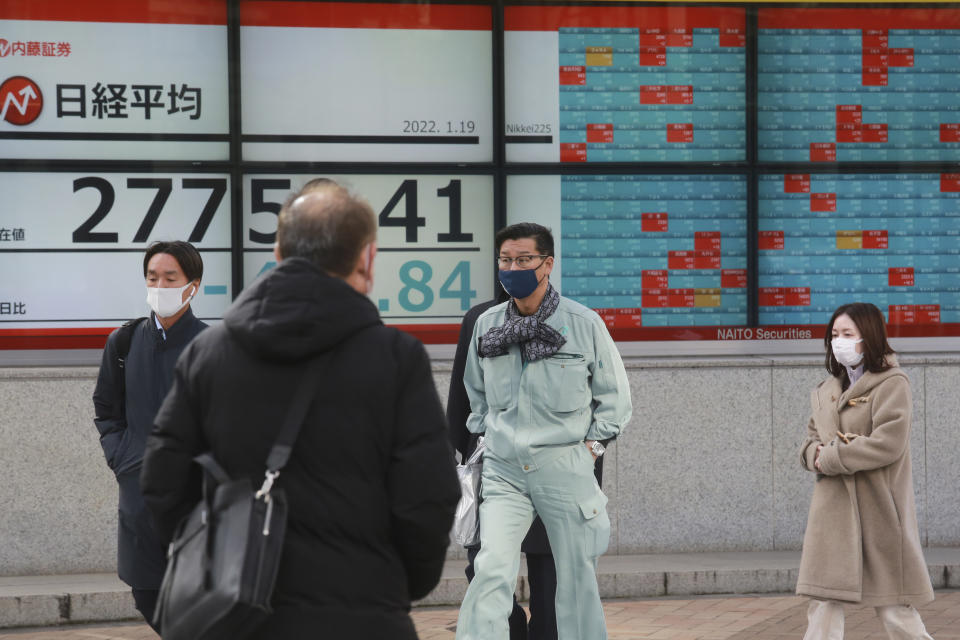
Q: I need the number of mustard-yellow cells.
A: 3